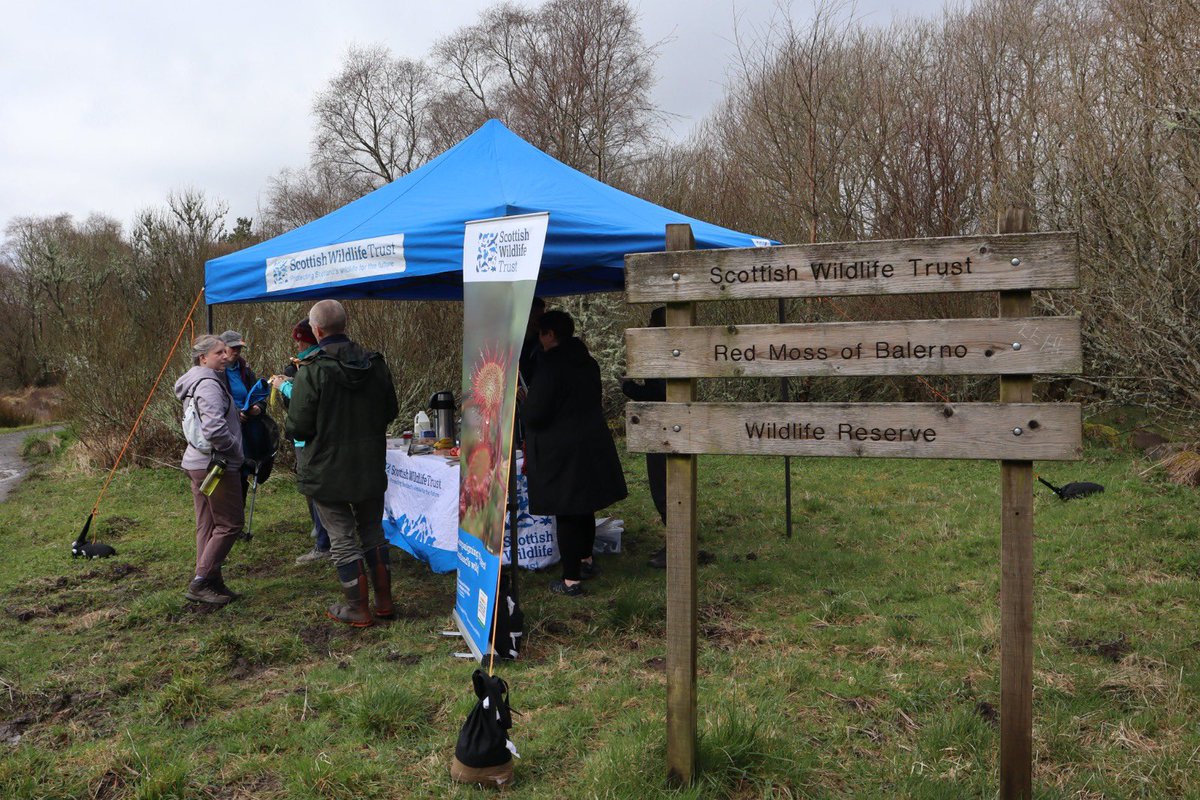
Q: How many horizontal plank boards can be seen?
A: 3